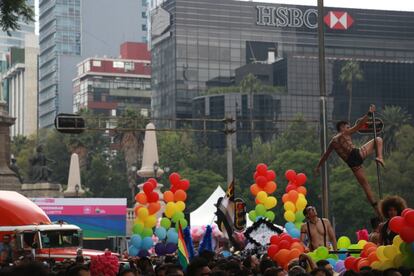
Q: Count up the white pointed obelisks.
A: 2